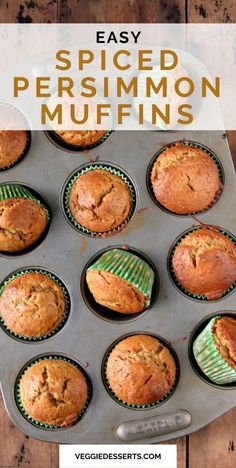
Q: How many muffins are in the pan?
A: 12